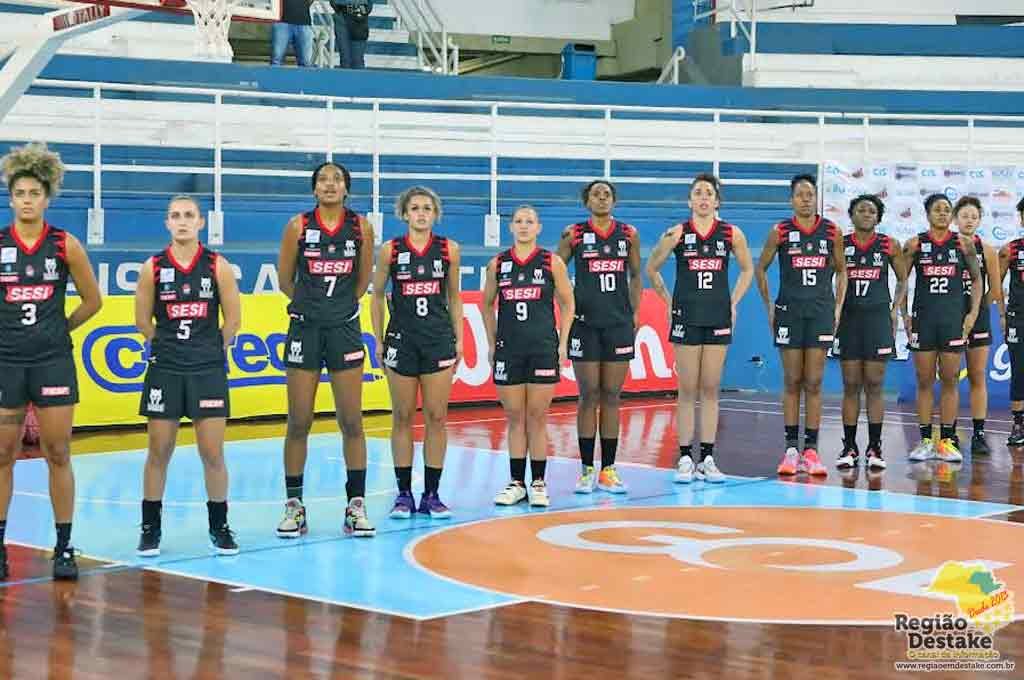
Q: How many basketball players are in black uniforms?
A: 12